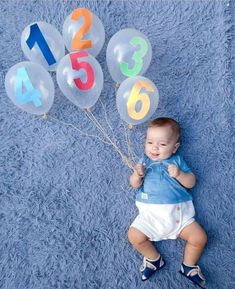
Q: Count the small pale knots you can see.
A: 4